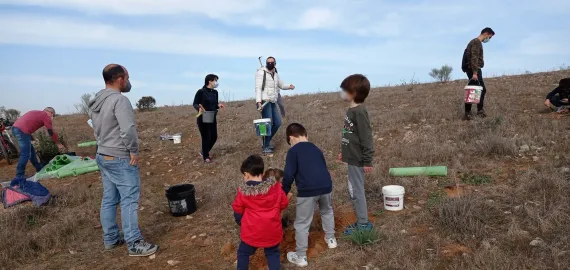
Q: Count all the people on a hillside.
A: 10